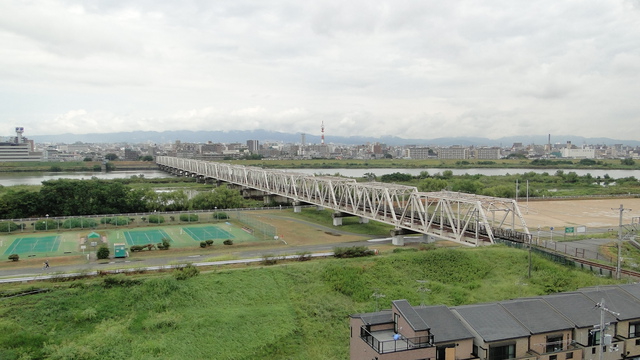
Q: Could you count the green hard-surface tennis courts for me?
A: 3